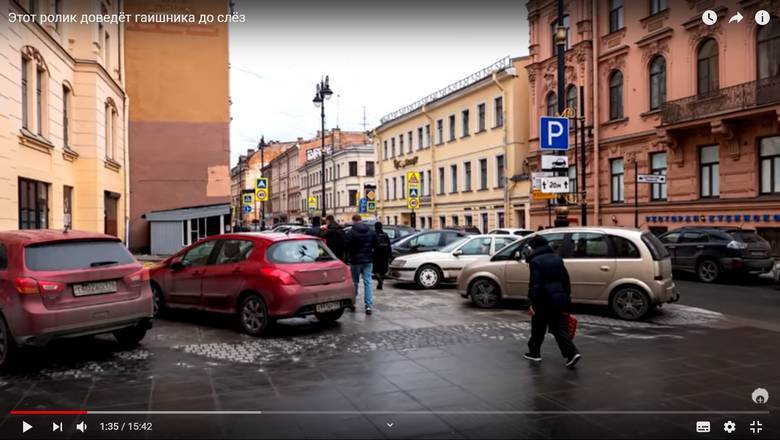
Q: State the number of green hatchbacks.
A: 0